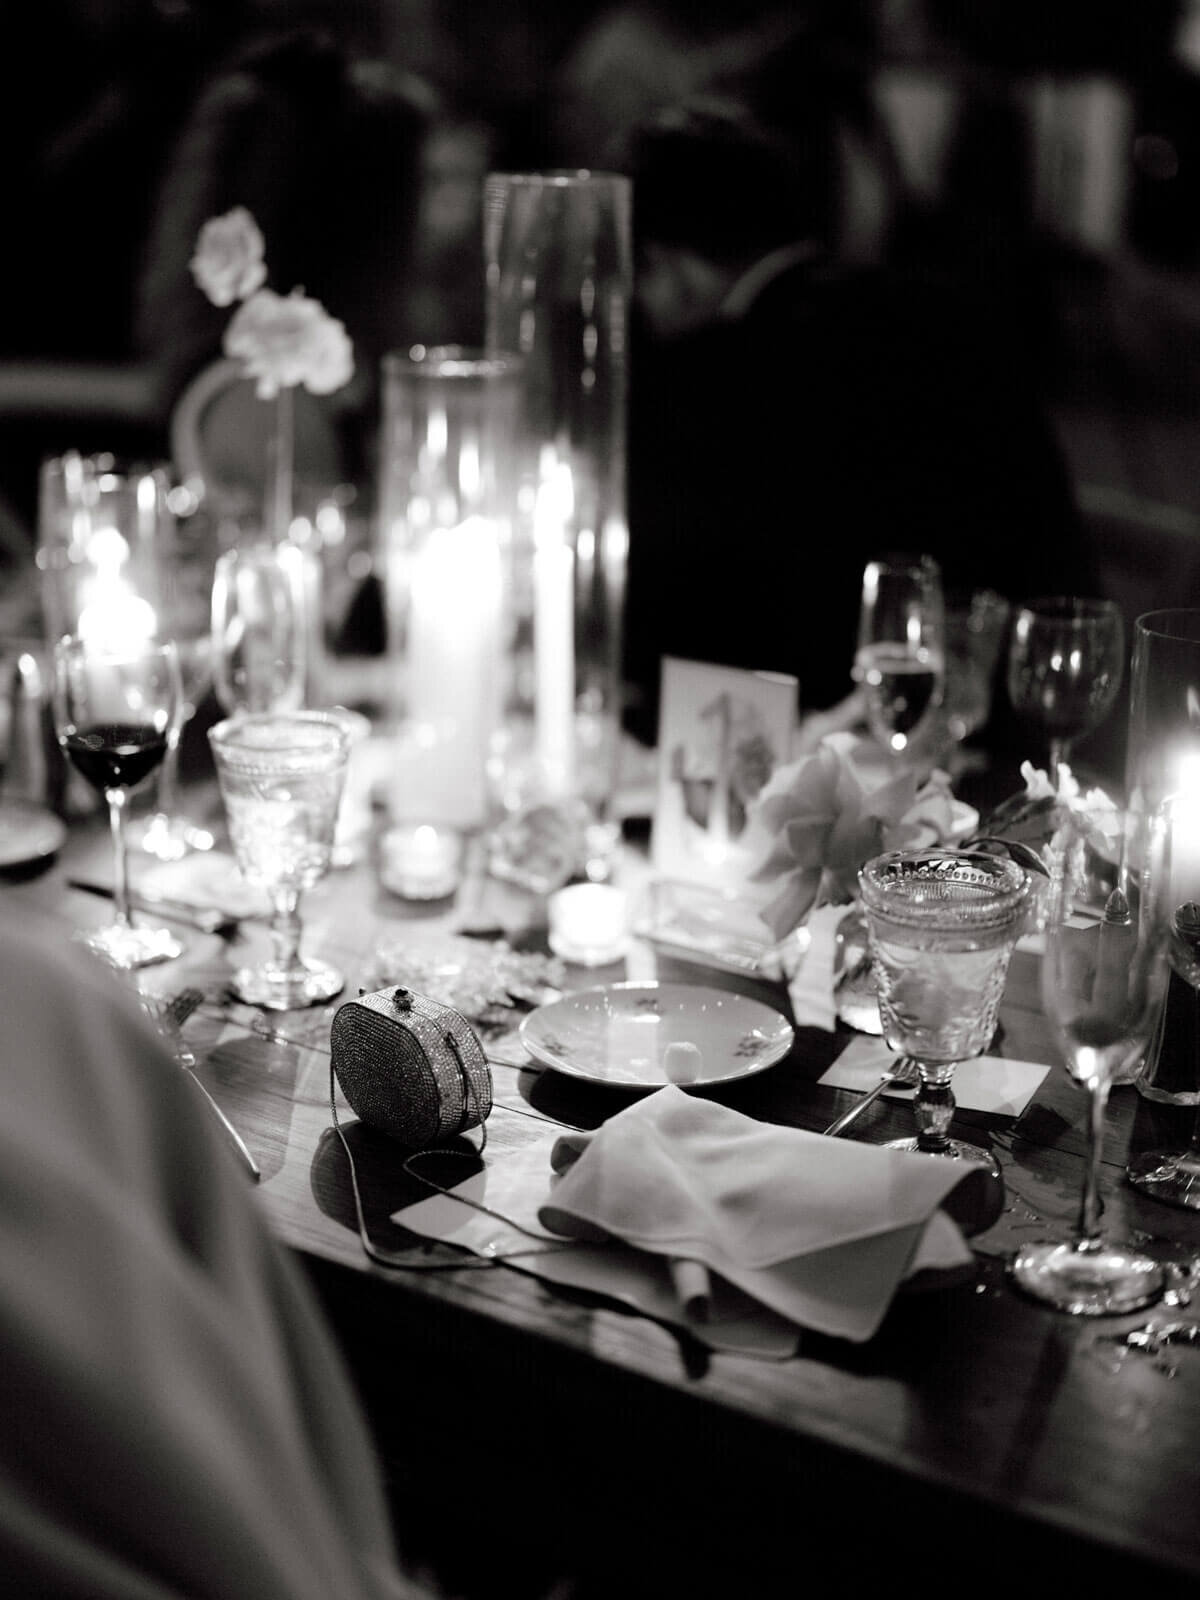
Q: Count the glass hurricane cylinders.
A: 4